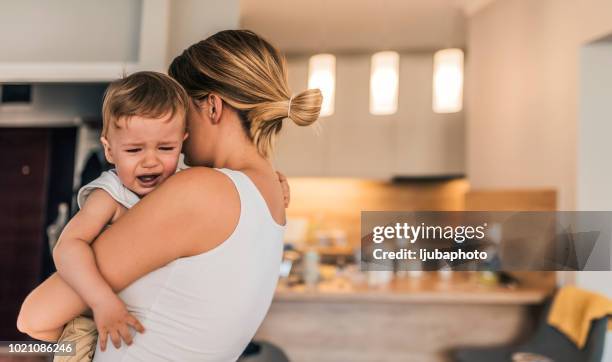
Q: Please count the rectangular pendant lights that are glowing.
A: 3